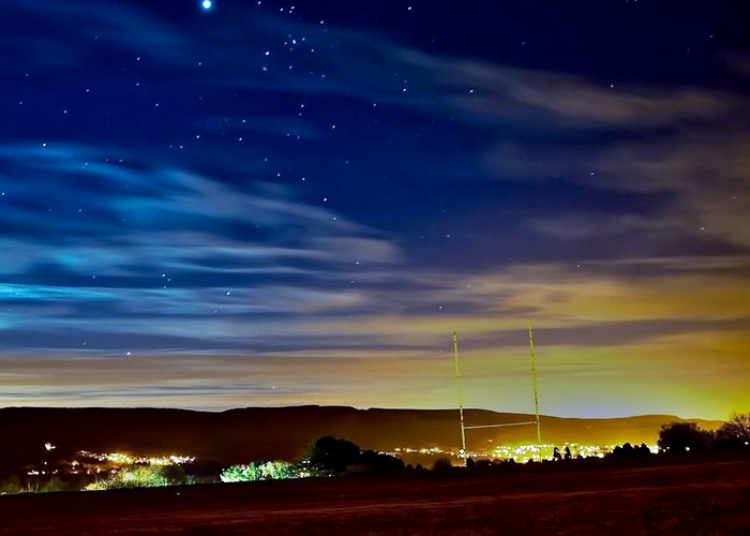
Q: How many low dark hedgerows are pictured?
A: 1